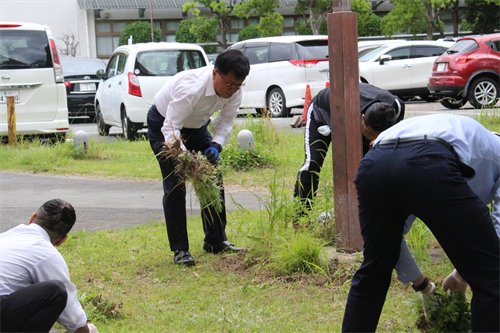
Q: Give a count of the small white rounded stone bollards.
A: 2